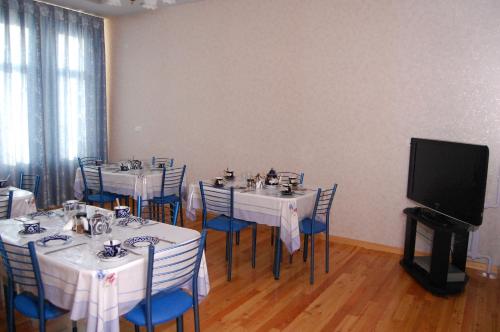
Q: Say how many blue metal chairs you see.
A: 12